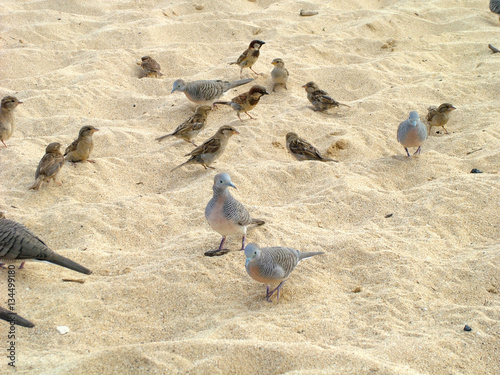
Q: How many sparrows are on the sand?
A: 12